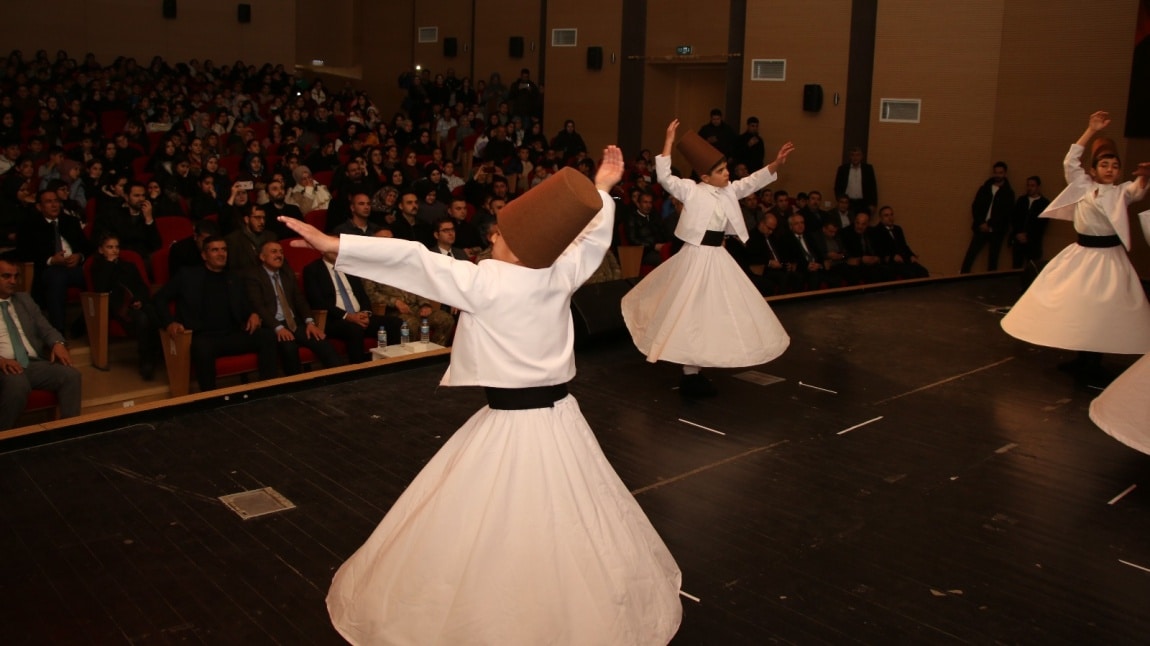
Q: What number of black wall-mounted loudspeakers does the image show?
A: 6